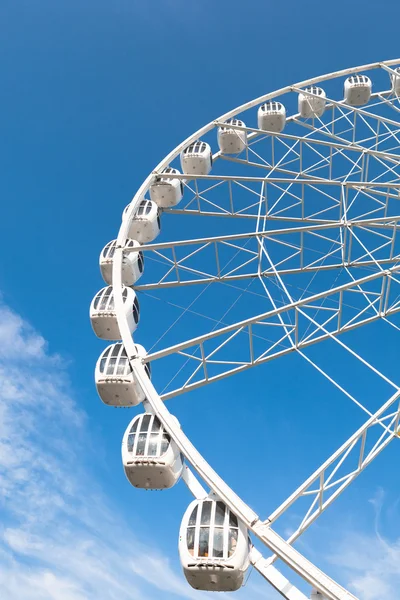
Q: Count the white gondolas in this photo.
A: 13